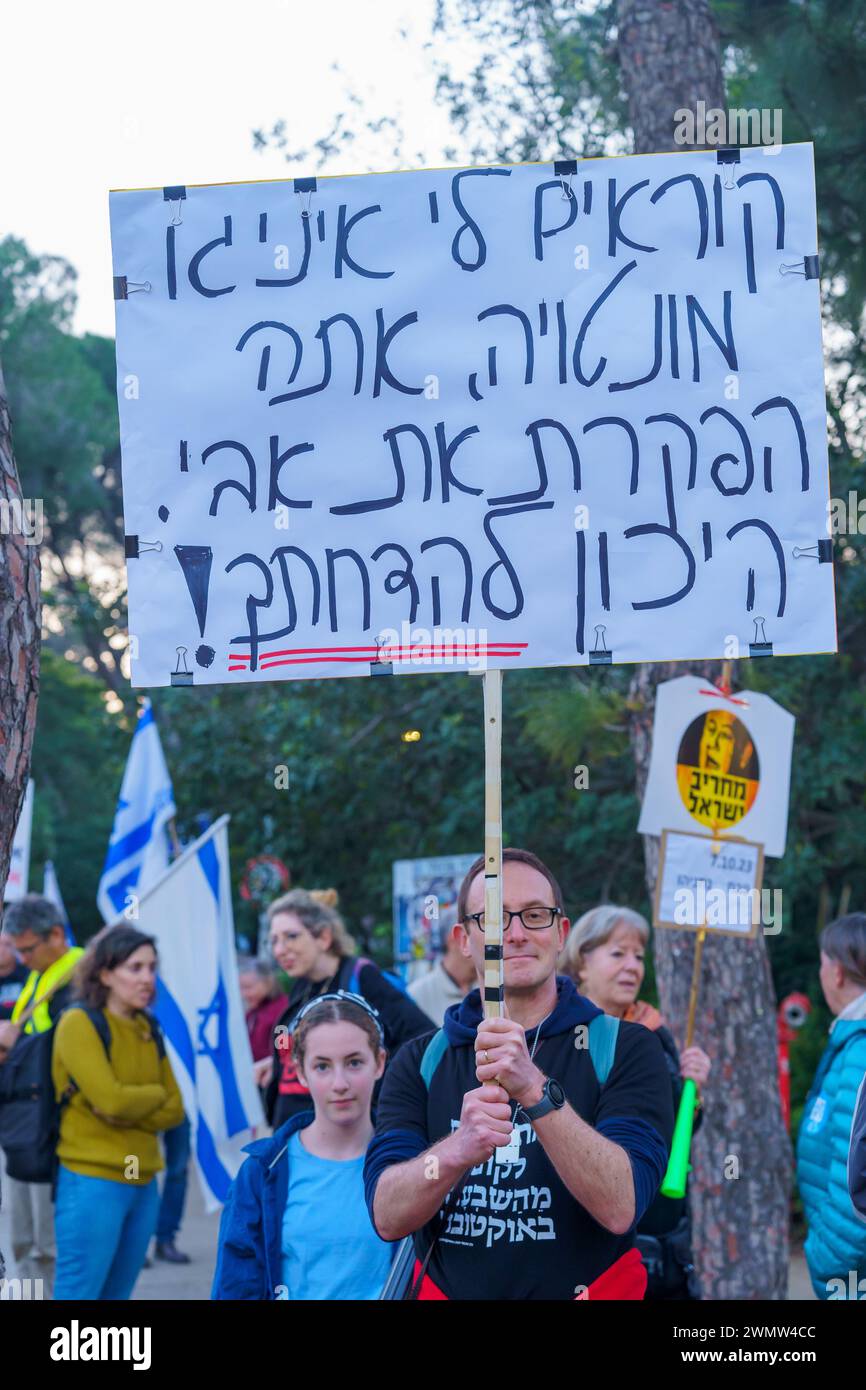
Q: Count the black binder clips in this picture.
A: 12